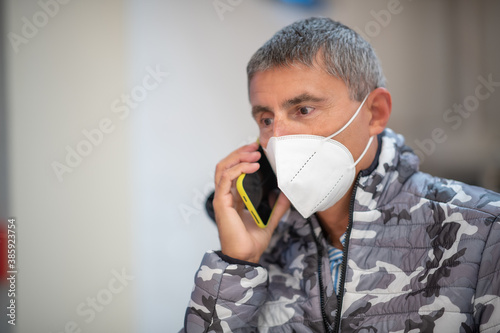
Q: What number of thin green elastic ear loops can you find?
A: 0